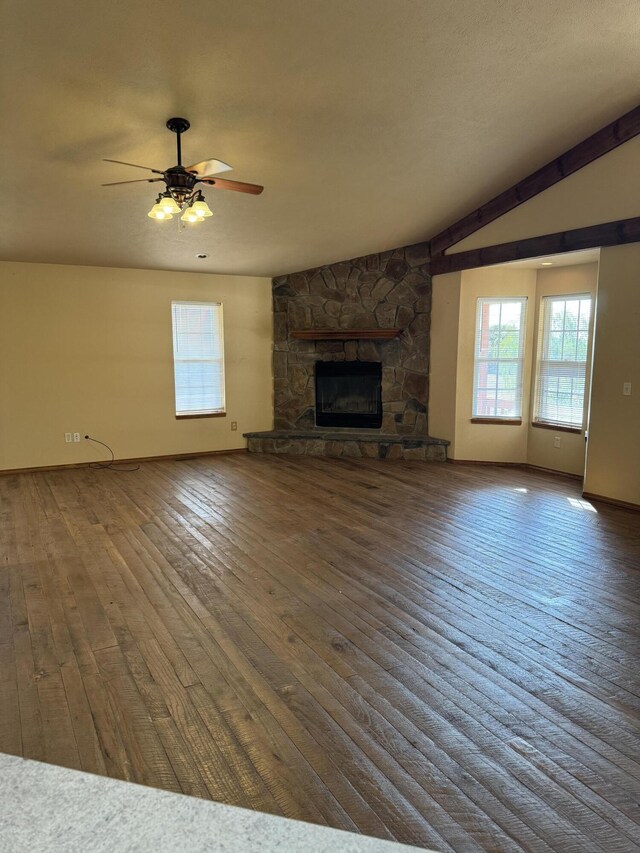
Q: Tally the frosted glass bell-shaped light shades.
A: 4